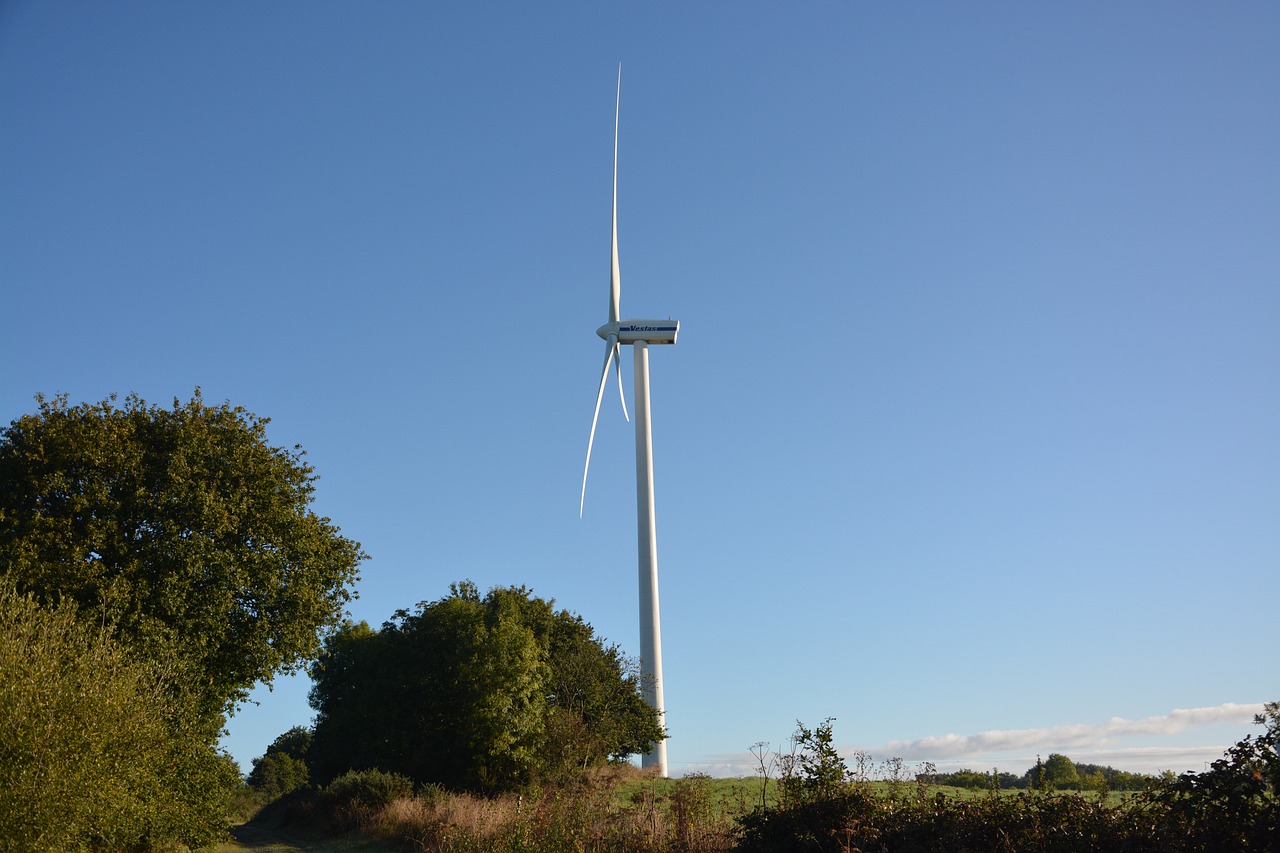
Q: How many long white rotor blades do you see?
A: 3